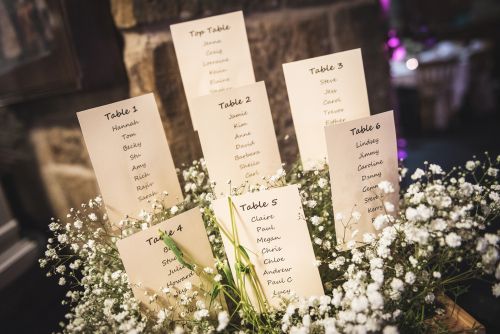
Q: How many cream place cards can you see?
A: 7